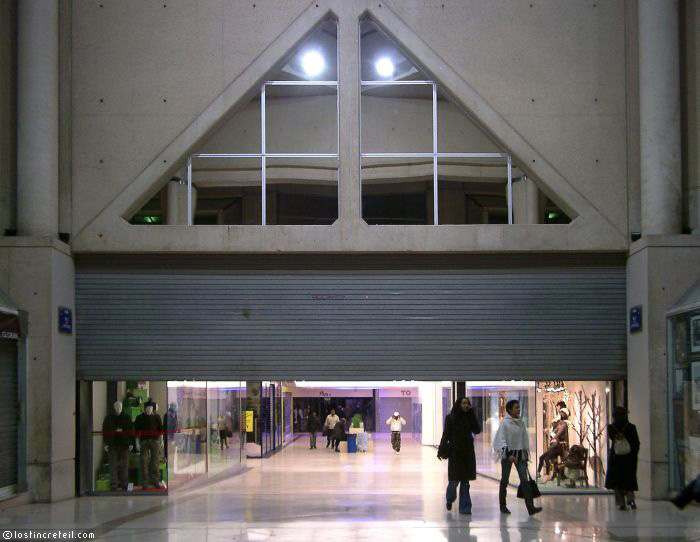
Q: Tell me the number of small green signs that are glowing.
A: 2